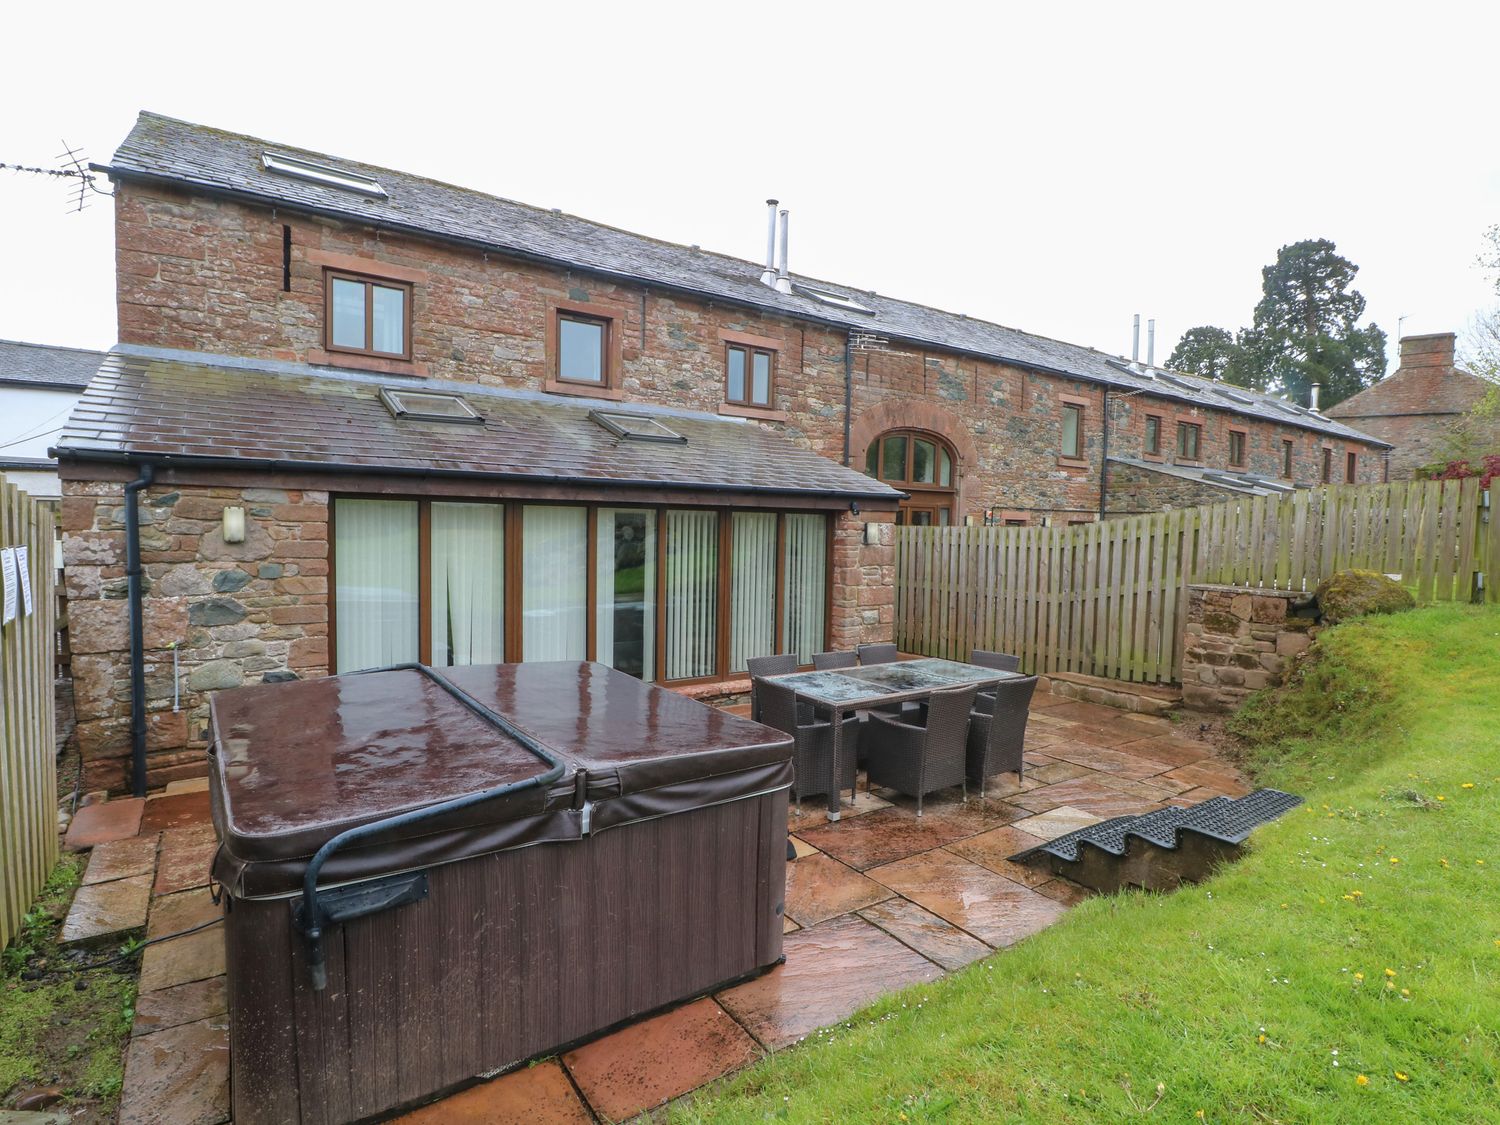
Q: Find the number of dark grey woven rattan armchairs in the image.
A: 7